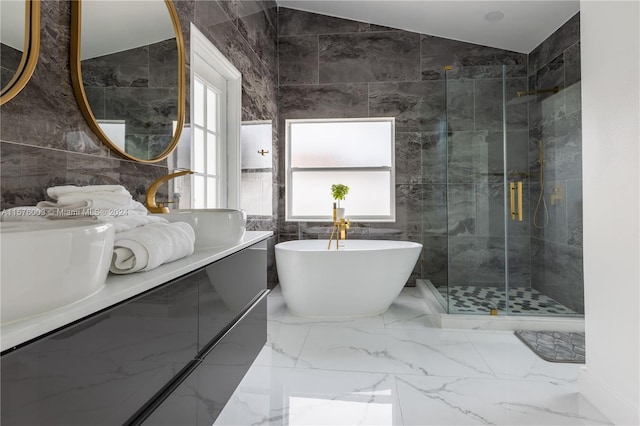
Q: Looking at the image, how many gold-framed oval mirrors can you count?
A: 2